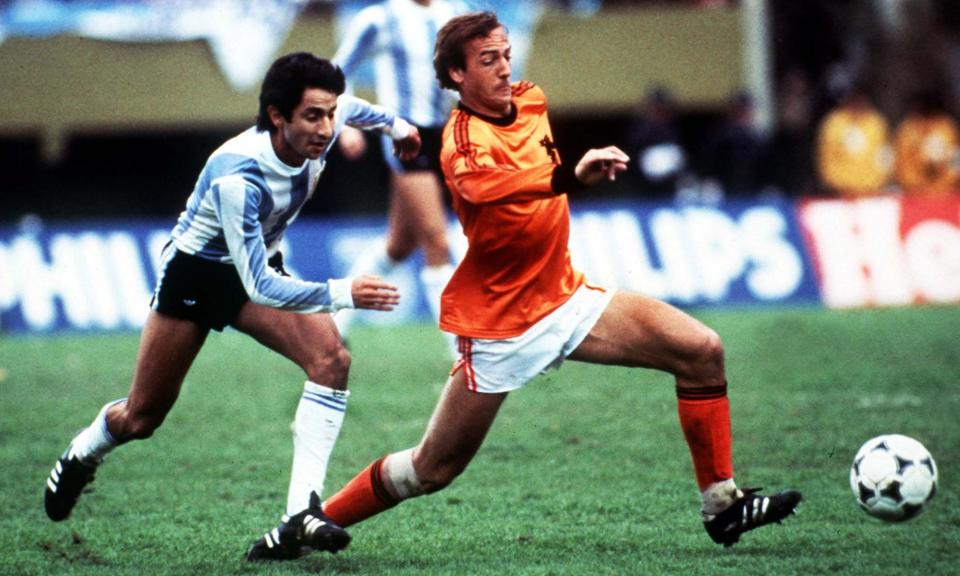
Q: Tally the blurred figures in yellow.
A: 2